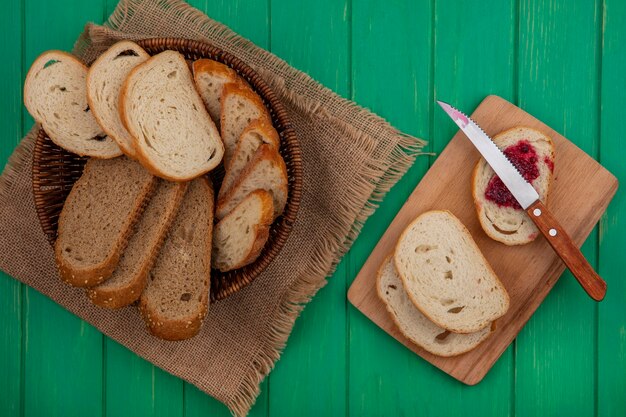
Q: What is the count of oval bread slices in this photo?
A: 6